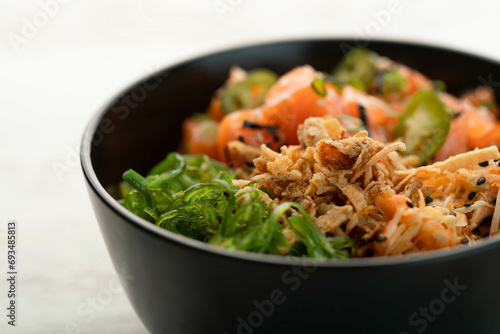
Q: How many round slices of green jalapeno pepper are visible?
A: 3